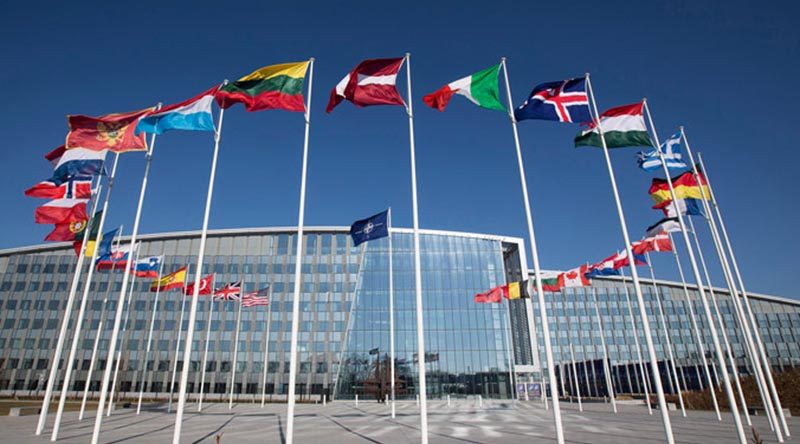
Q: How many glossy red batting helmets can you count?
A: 0